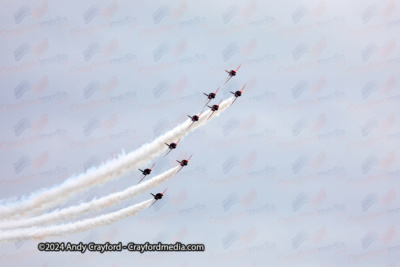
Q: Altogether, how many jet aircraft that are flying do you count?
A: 9